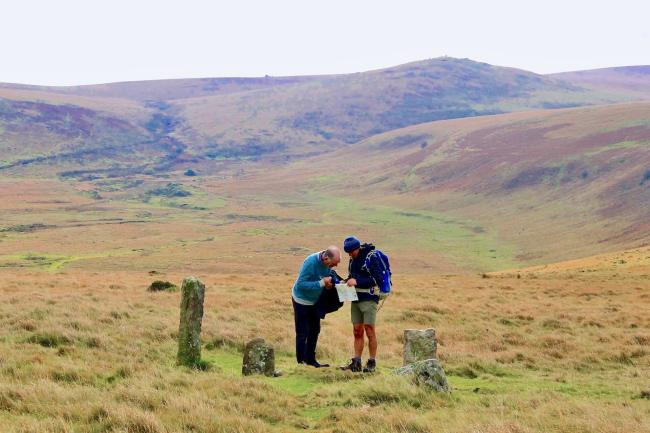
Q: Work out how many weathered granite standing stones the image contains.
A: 4